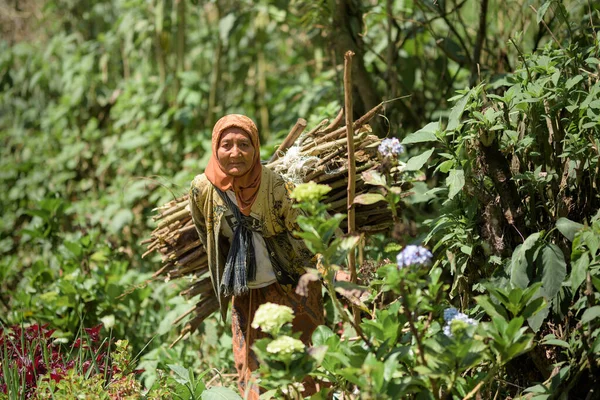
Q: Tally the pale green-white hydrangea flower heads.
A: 3